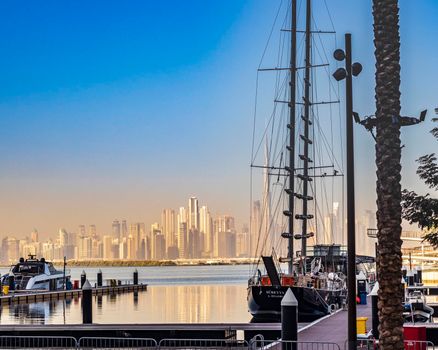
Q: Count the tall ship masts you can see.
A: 2